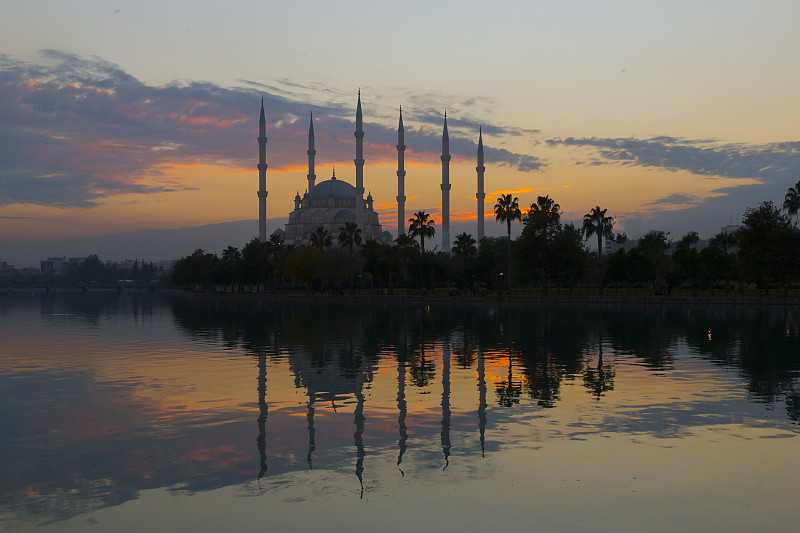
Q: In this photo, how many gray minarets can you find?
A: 6